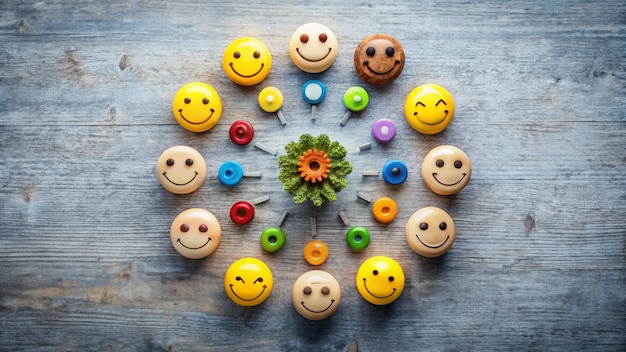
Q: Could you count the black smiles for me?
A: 12